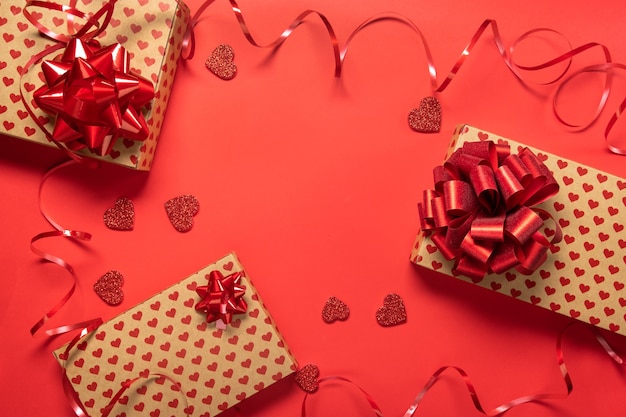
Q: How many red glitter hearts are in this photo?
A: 8